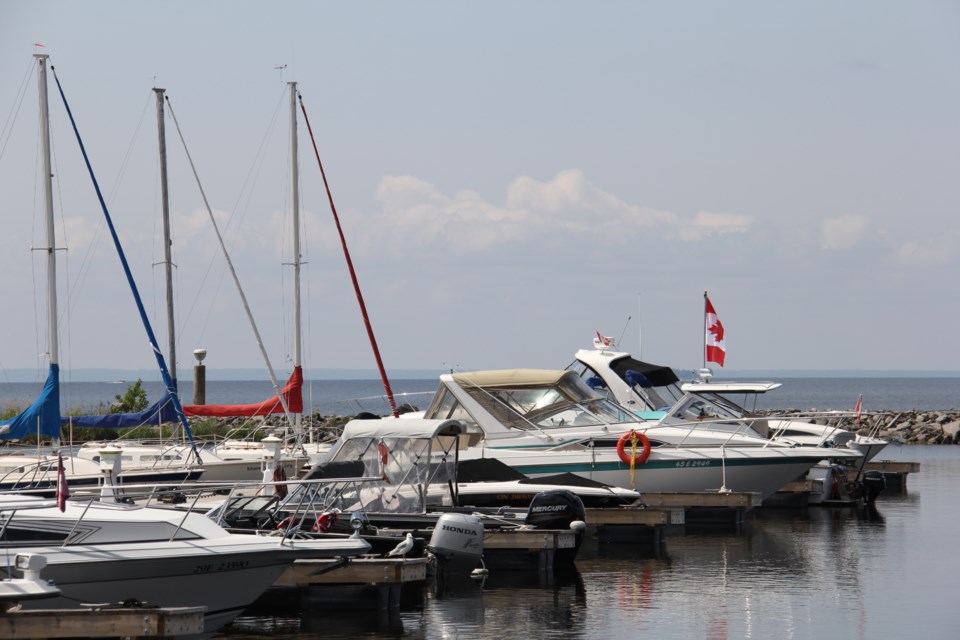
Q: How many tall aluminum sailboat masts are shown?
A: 3